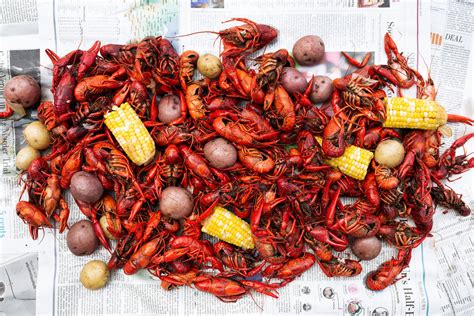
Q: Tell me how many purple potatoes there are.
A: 10